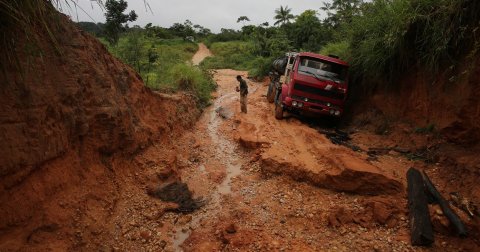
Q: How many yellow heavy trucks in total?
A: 0